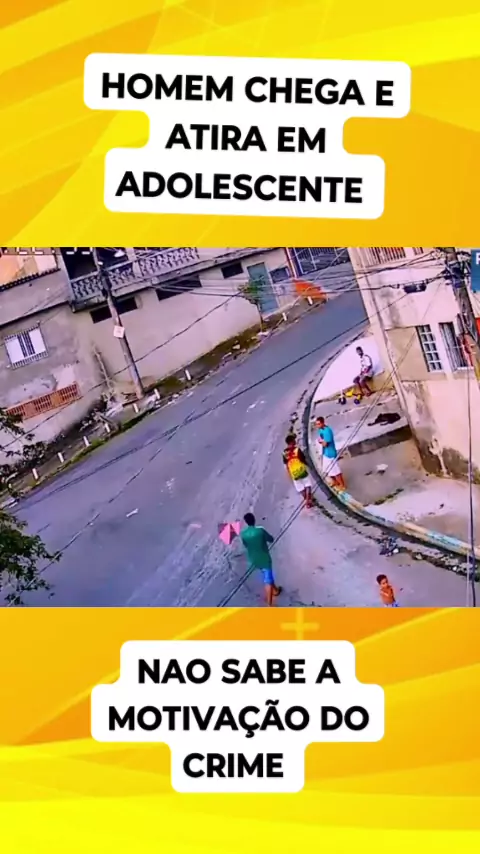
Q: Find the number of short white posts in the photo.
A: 9